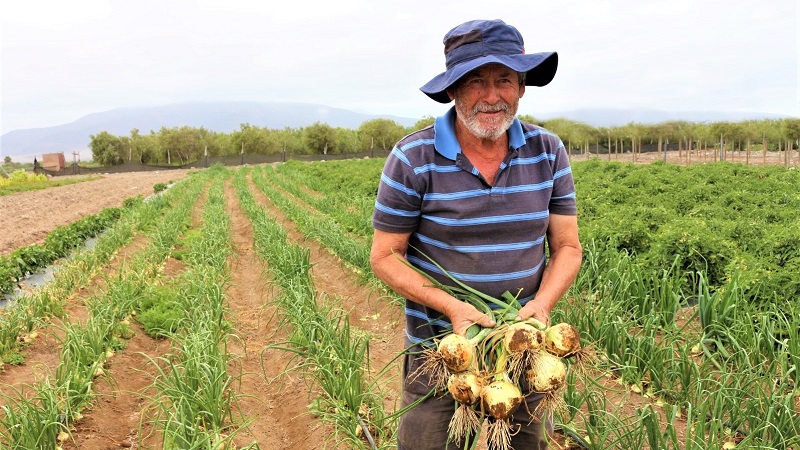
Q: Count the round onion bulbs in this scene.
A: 6